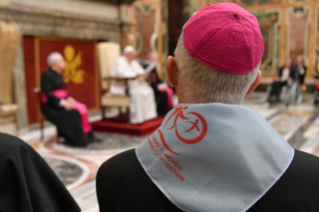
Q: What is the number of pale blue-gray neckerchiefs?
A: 1